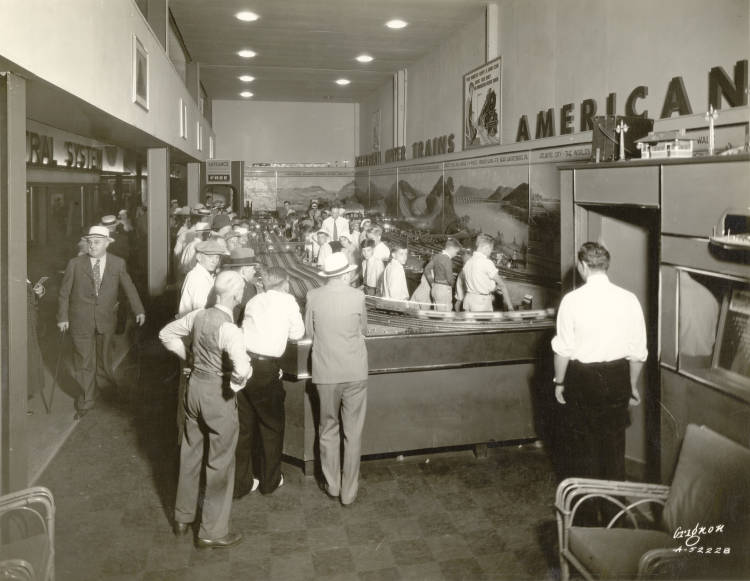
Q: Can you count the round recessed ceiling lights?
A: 7